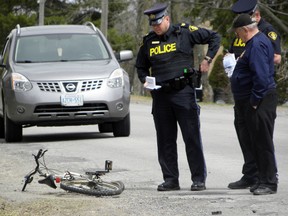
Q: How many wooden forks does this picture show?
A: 0